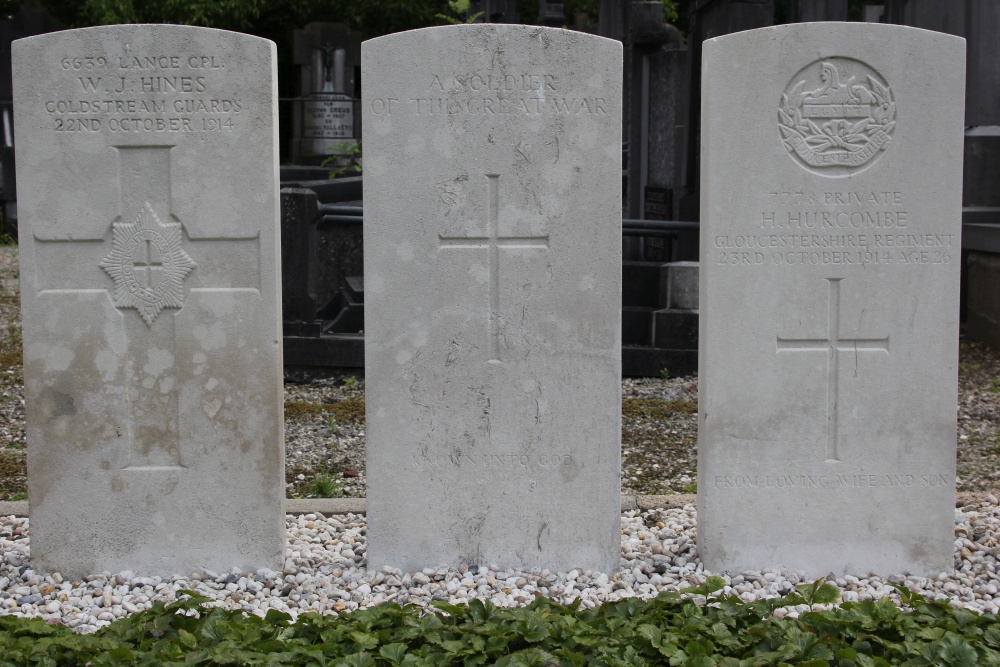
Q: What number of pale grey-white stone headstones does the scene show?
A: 3